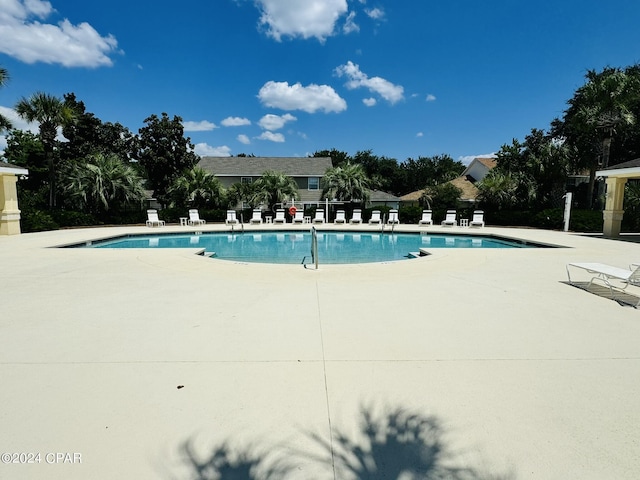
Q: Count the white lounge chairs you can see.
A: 15